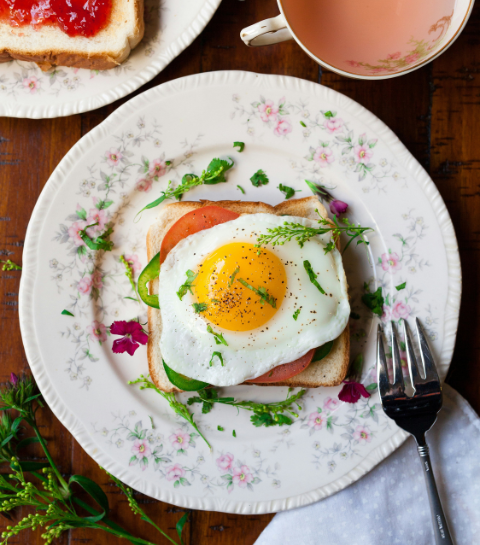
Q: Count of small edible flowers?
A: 3